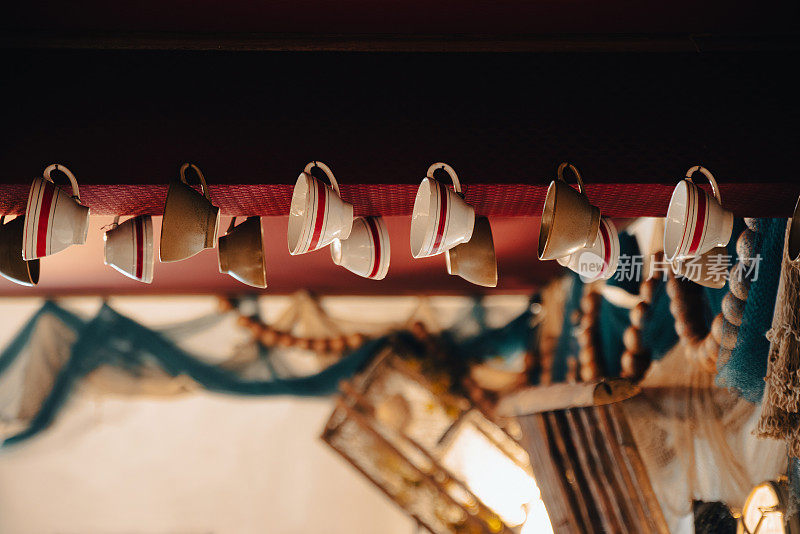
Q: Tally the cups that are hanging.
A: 14